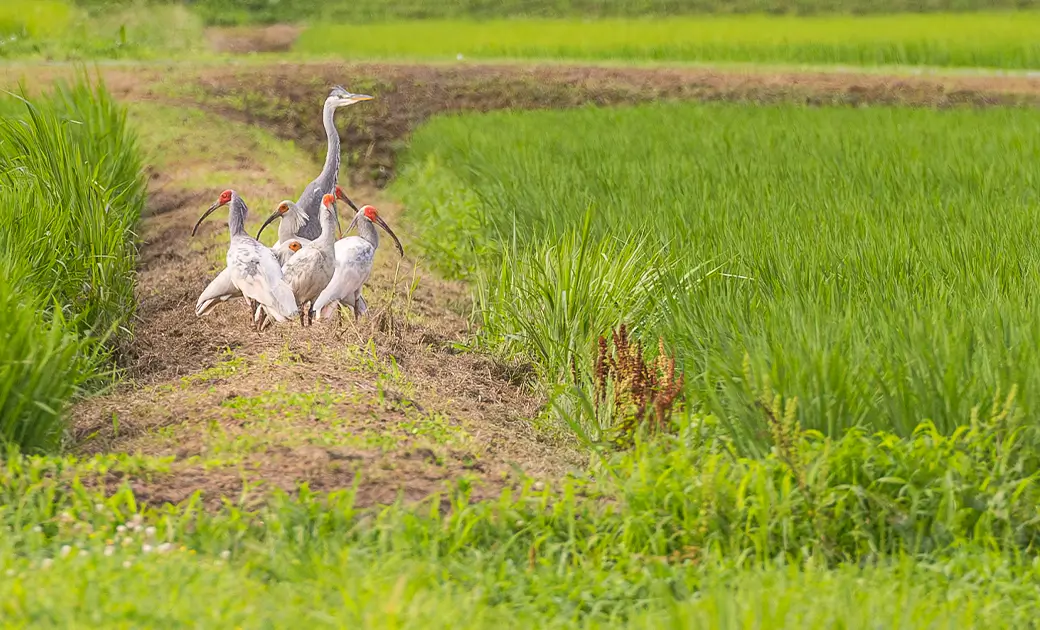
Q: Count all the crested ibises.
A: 6